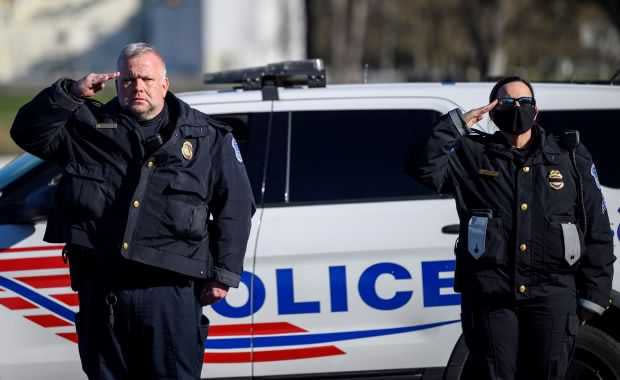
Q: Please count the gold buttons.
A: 7